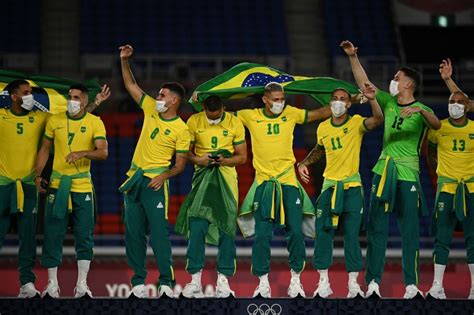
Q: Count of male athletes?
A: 8